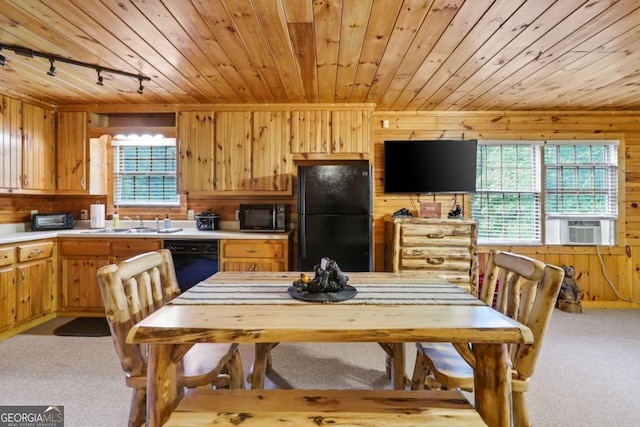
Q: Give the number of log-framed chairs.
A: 2